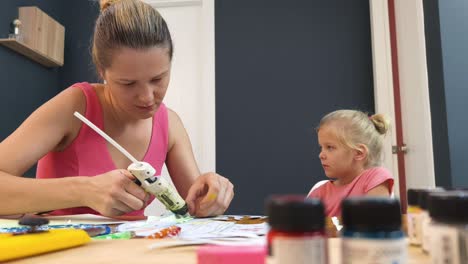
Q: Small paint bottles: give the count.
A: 5